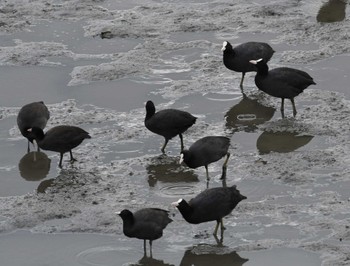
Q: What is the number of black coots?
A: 8